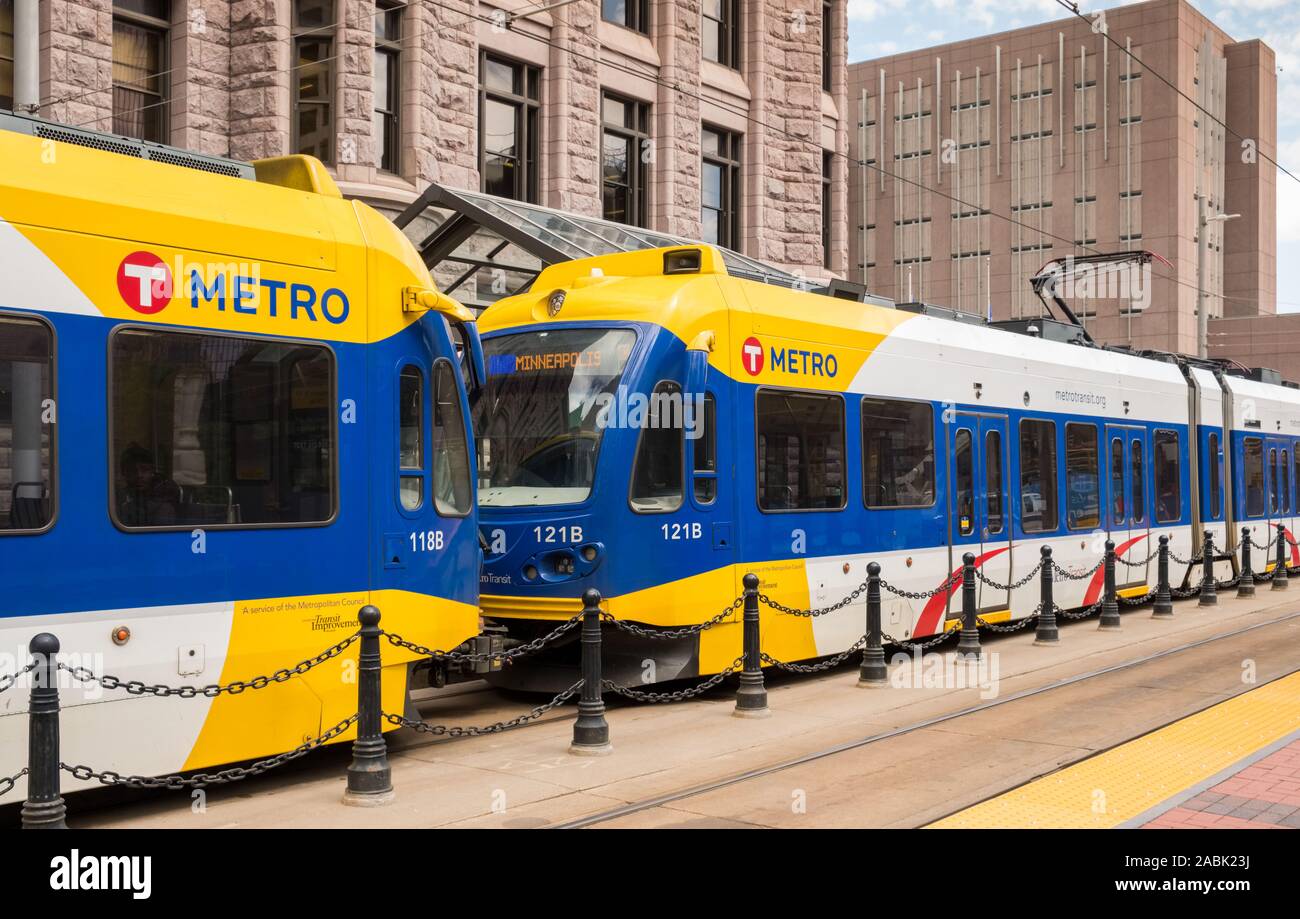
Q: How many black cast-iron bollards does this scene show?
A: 12